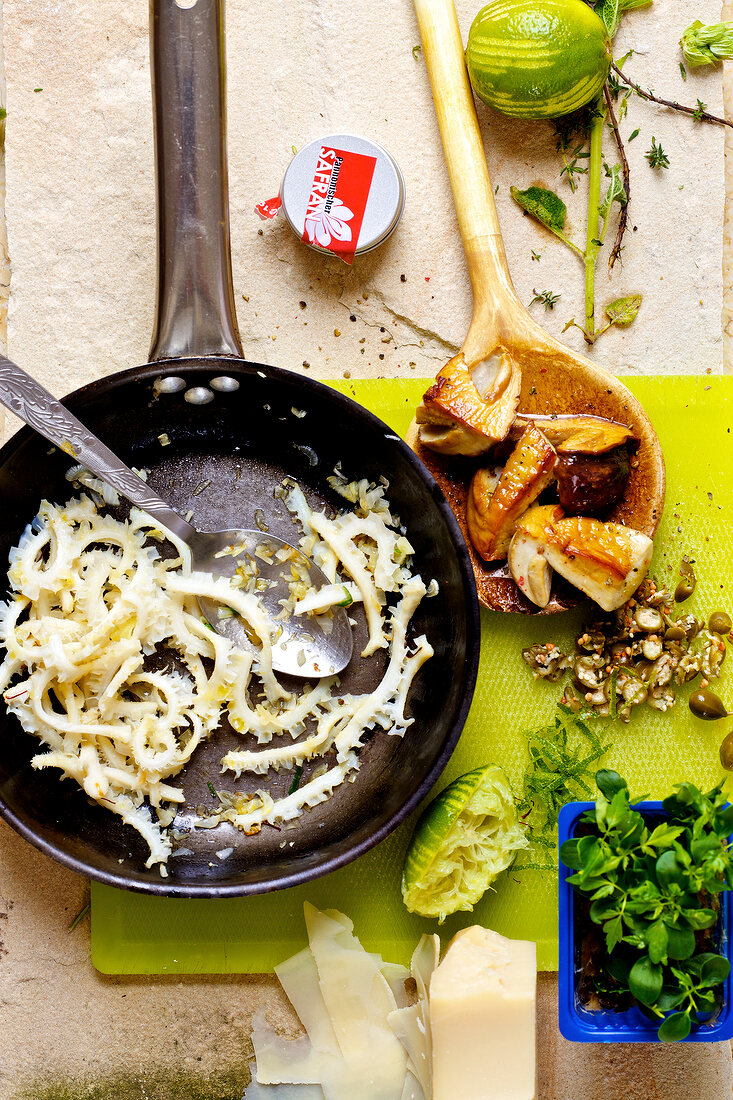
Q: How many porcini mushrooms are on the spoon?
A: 4